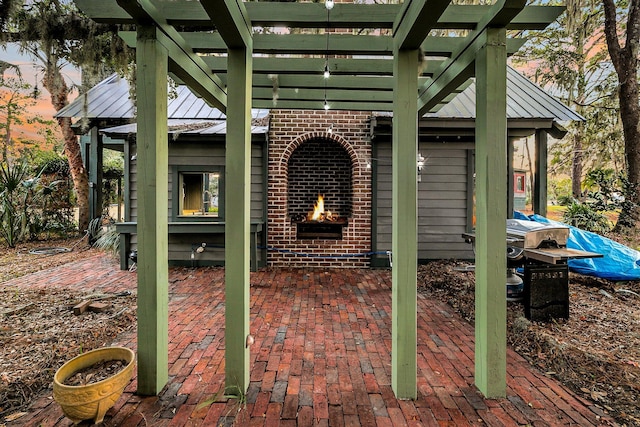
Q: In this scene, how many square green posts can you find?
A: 4